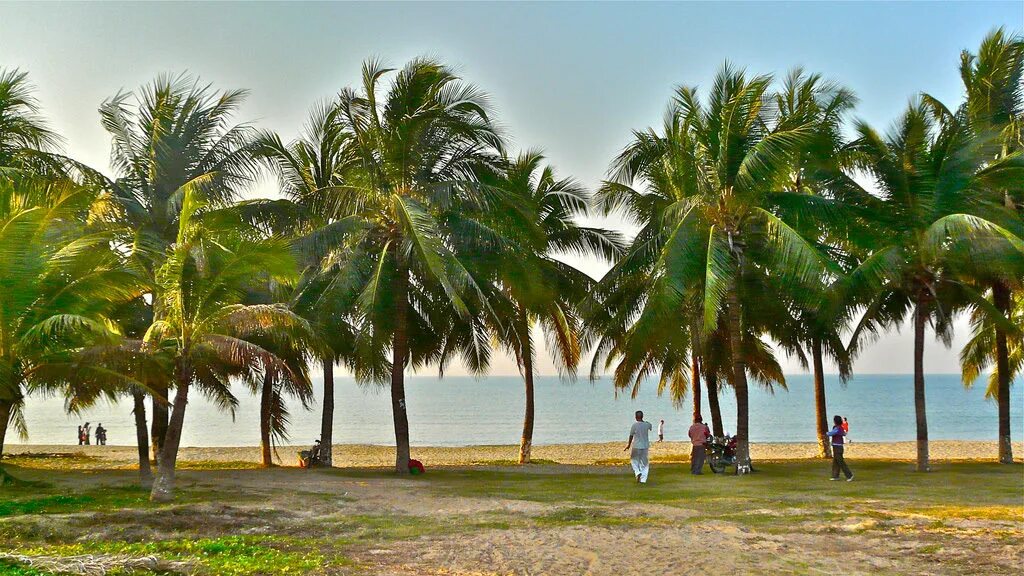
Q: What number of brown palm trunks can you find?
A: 14